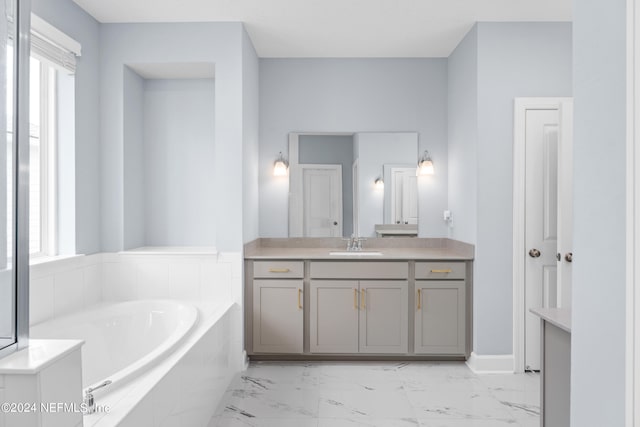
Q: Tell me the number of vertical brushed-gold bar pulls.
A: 4